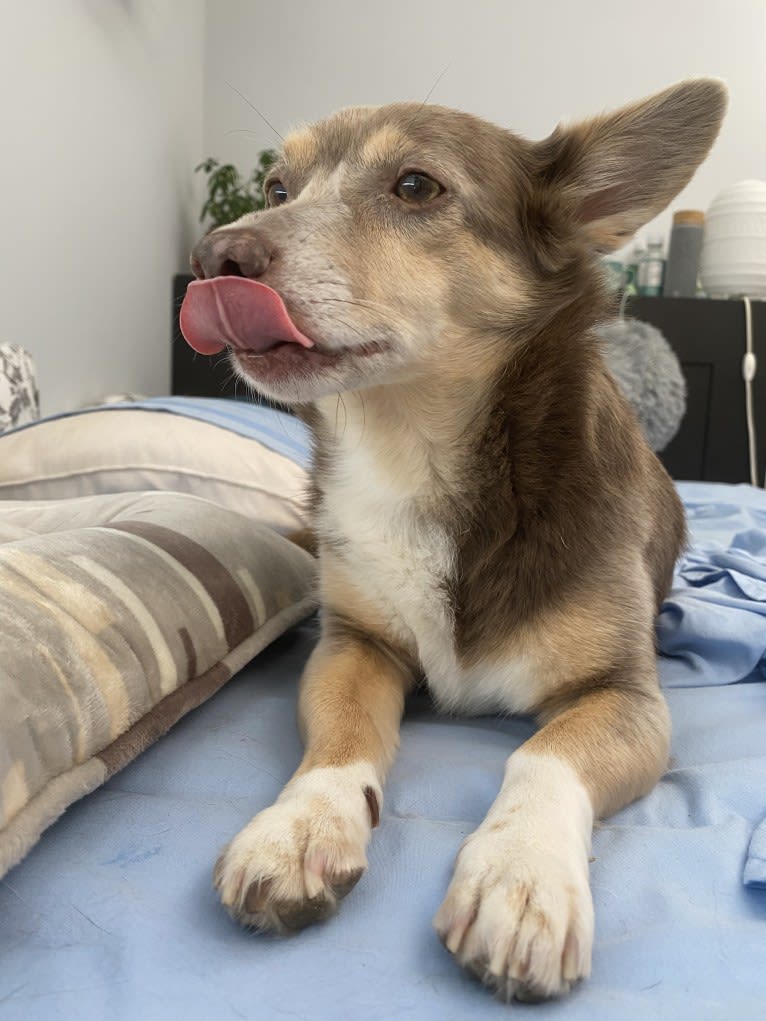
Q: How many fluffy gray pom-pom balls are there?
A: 1